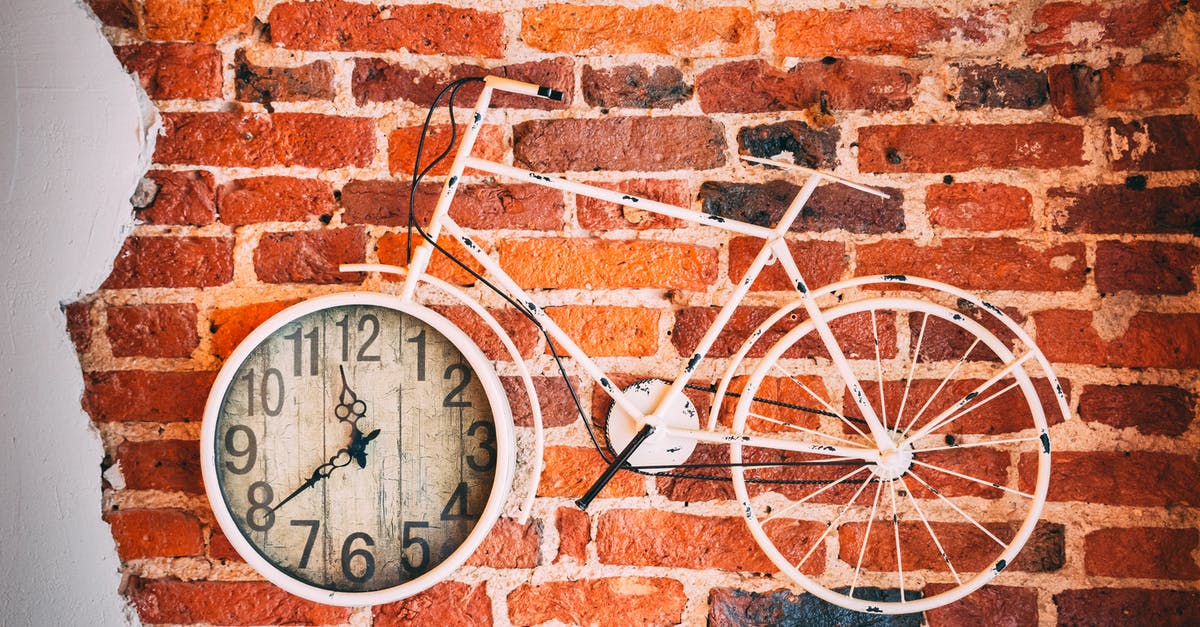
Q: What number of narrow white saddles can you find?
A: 1